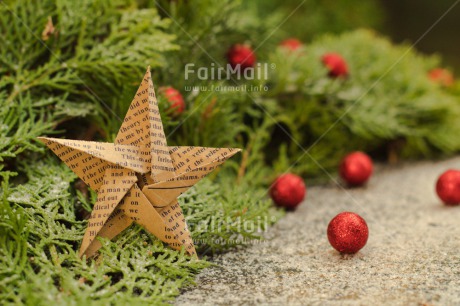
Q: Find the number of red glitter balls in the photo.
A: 9